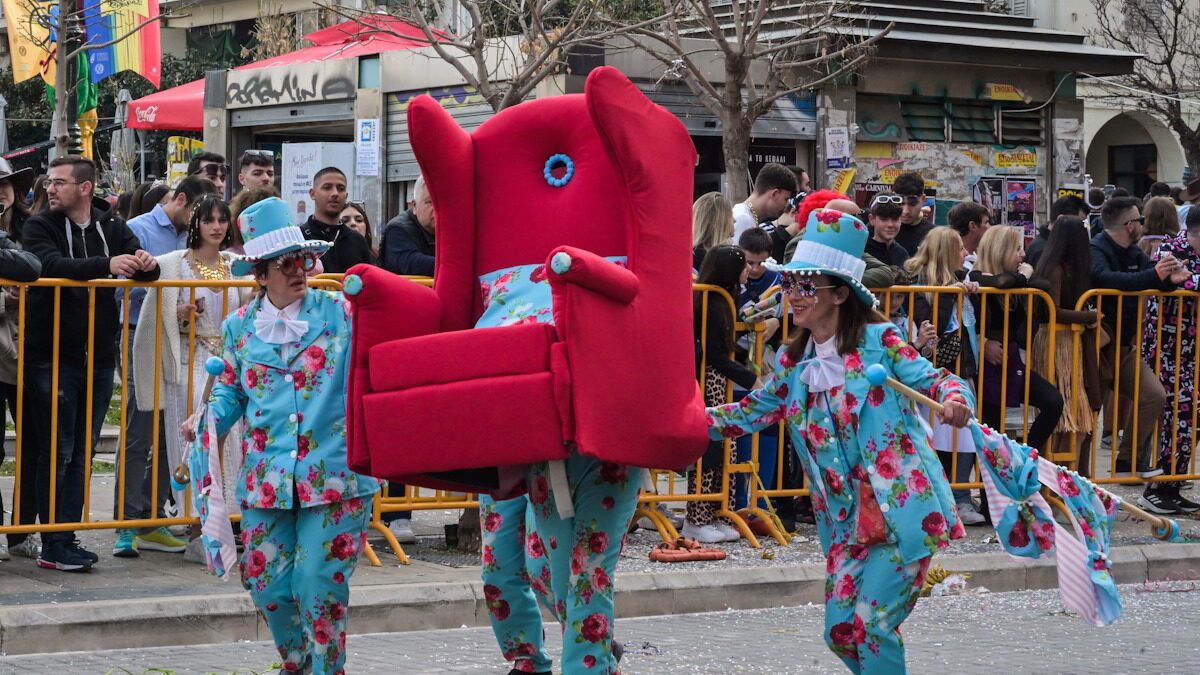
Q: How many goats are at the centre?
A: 0